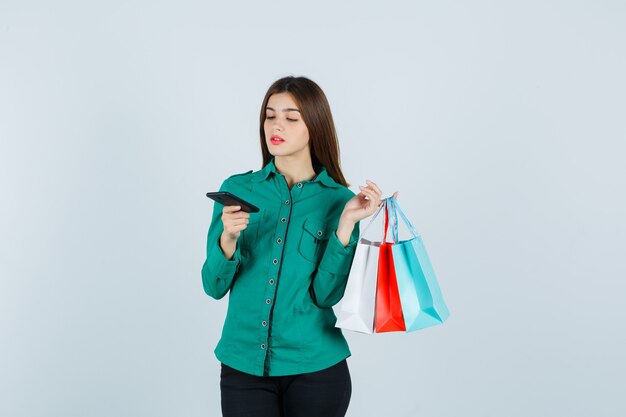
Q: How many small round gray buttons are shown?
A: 10